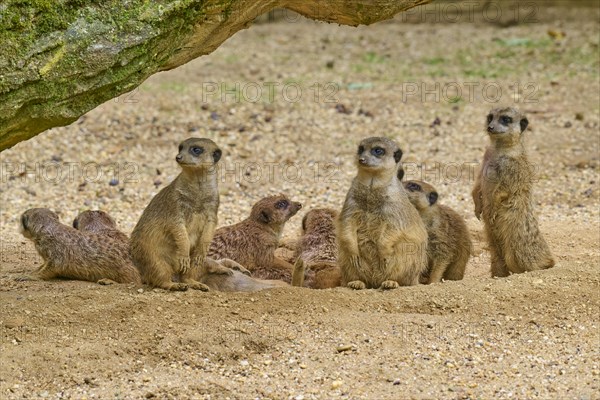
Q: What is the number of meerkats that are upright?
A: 3